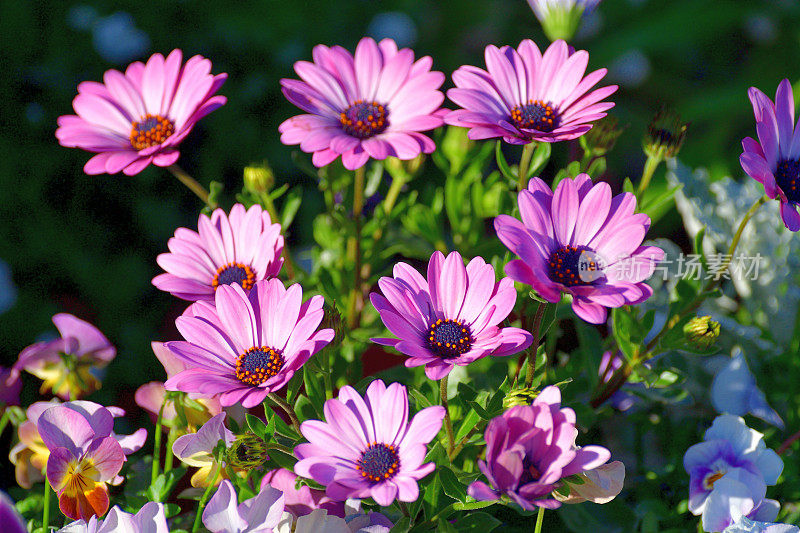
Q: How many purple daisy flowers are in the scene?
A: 10